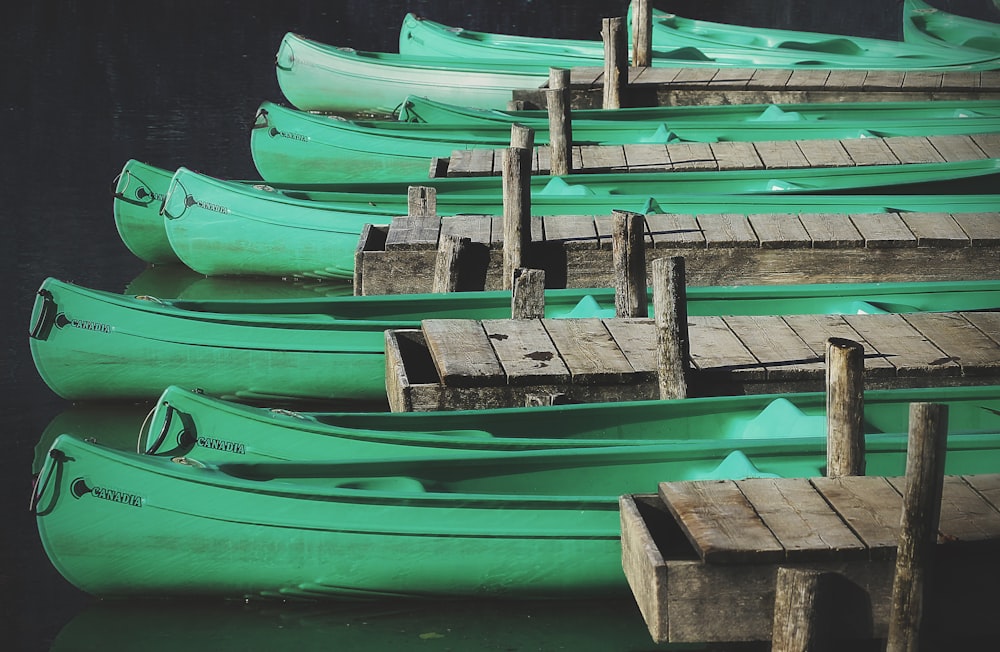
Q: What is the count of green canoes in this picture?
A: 11